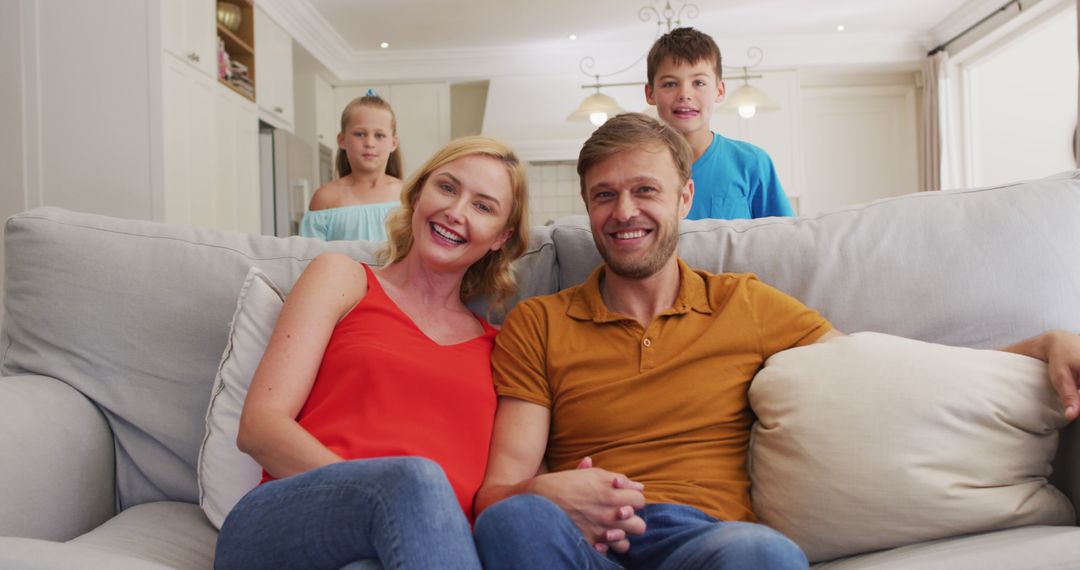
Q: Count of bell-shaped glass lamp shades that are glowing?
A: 2